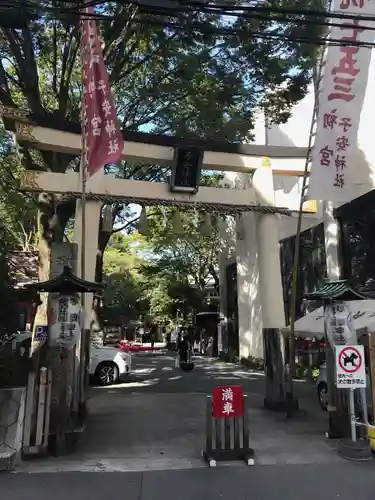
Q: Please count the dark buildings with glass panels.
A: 1